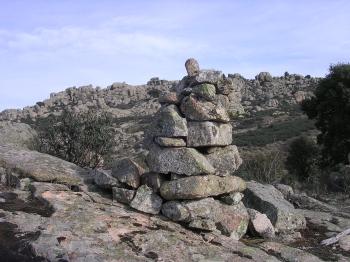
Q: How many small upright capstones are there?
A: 1